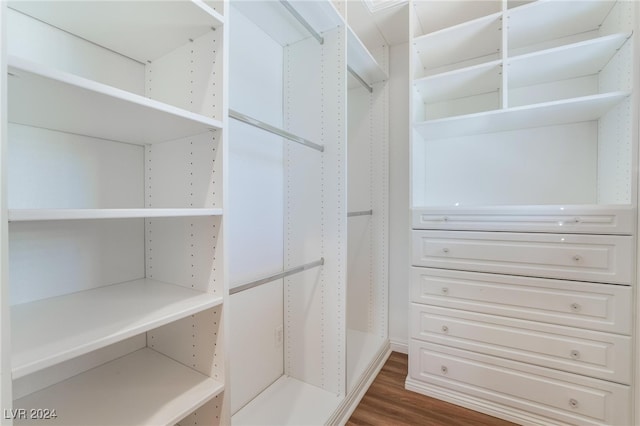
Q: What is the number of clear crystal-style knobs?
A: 10